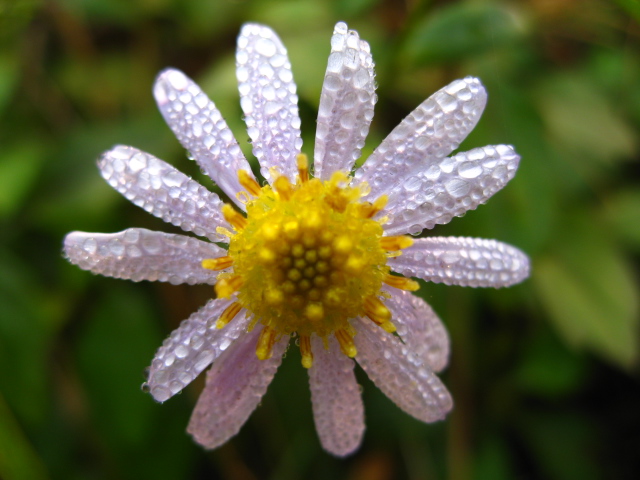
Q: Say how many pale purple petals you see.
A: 13